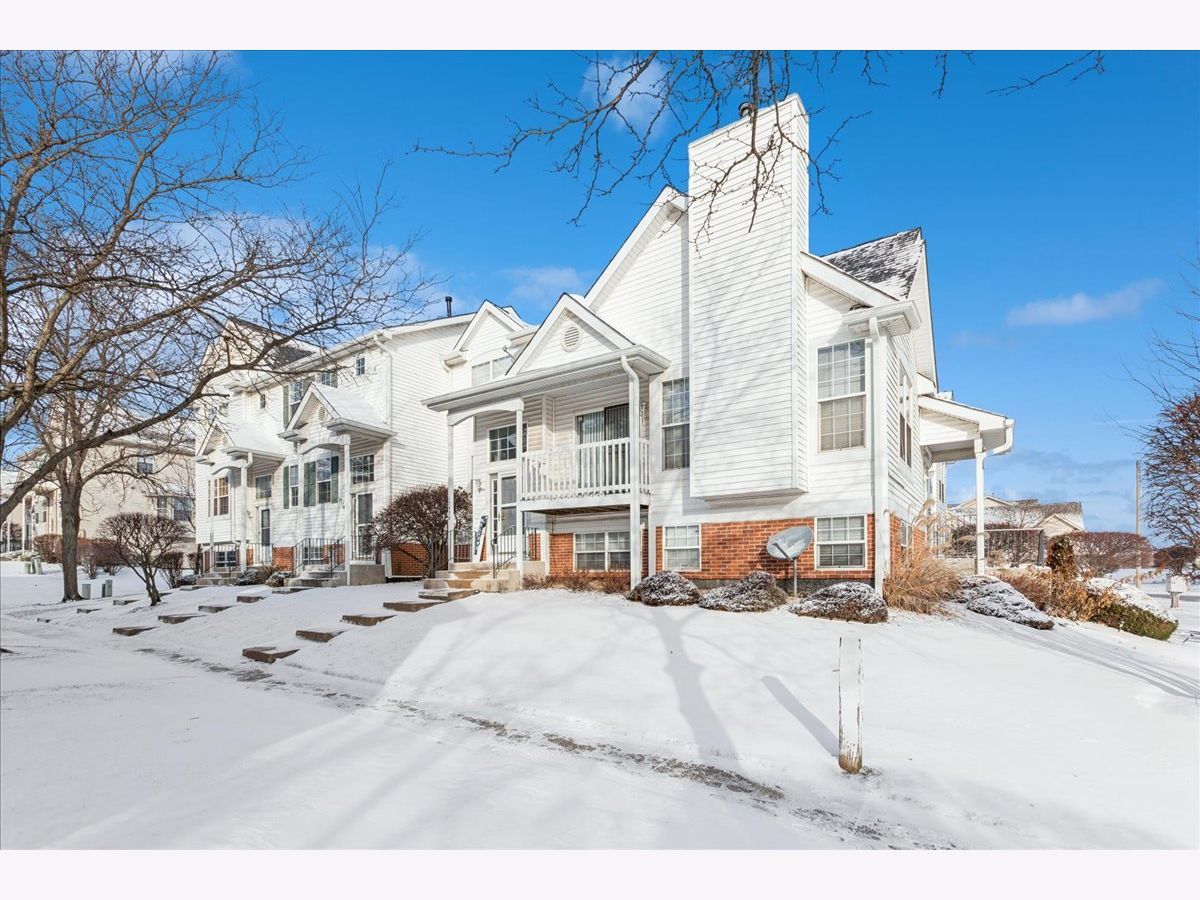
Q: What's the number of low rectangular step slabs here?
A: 15